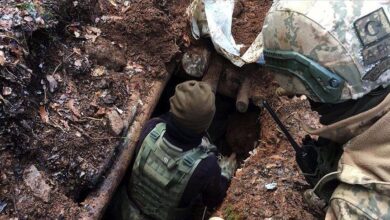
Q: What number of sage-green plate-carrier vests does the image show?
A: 1